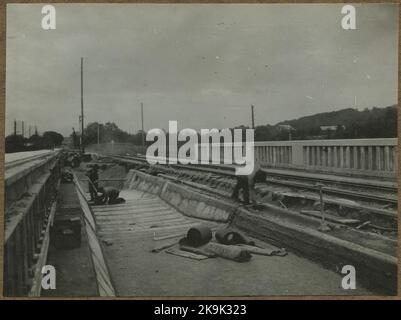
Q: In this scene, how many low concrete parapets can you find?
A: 2